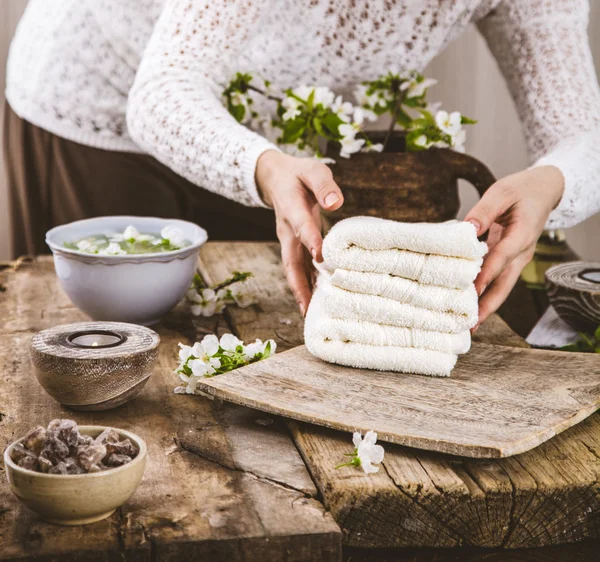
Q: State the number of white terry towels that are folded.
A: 3